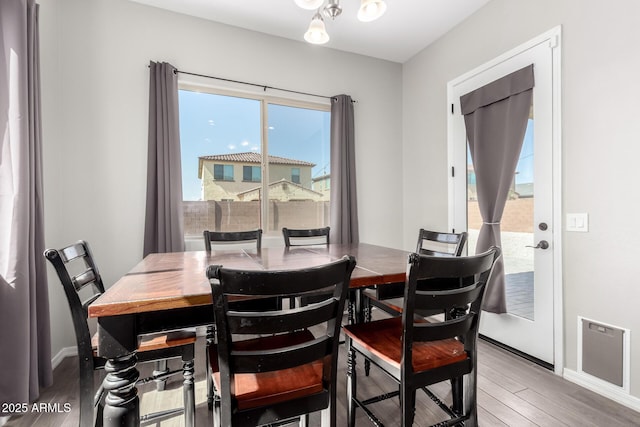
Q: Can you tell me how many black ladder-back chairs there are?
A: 6